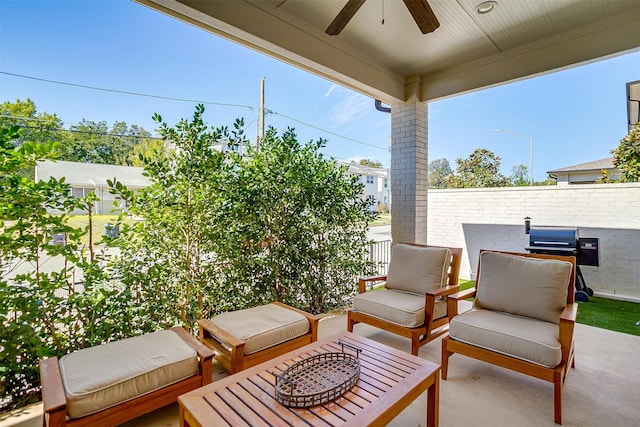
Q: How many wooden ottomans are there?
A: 2